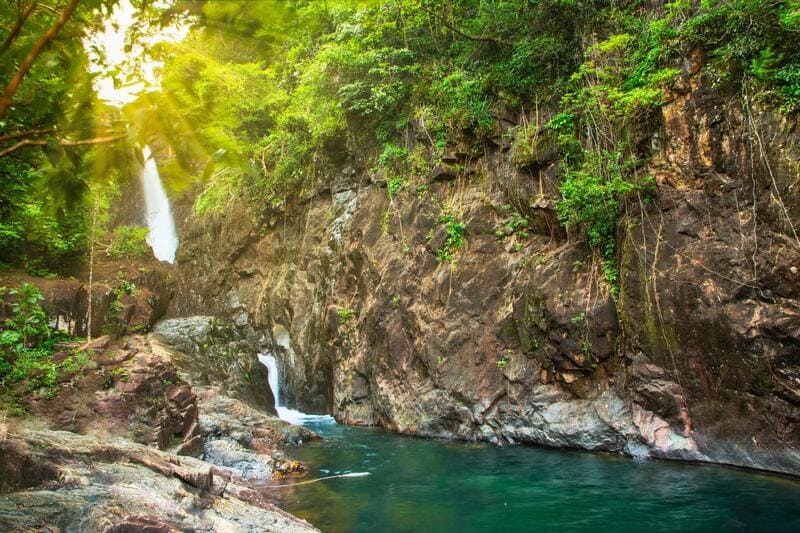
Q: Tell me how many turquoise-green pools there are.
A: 1